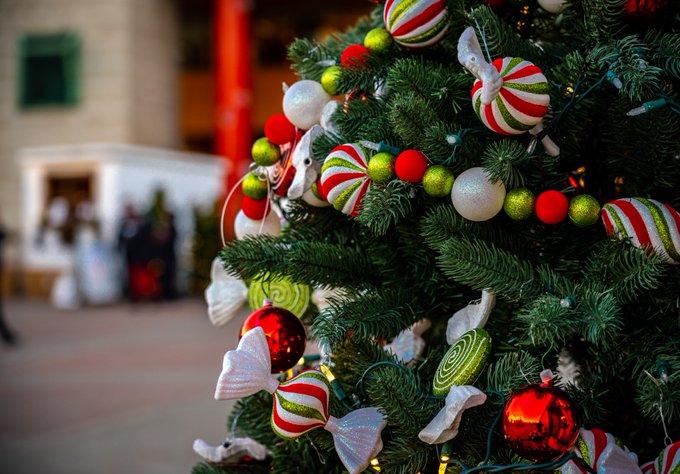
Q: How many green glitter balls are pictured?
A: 8